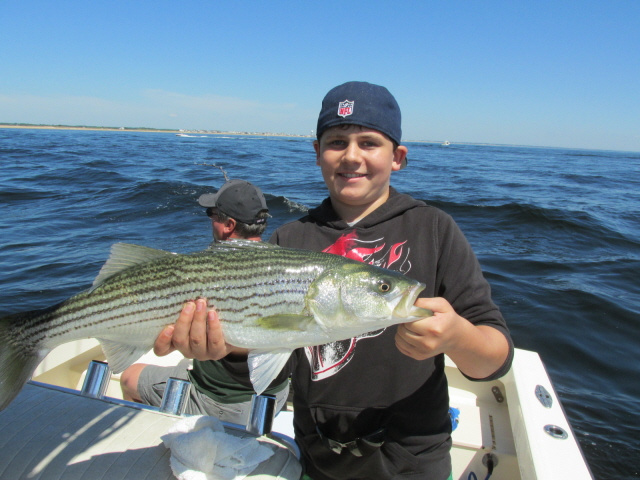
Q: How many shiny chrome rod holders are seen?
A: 3